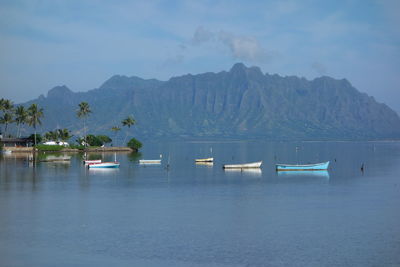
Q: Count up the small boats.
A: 6